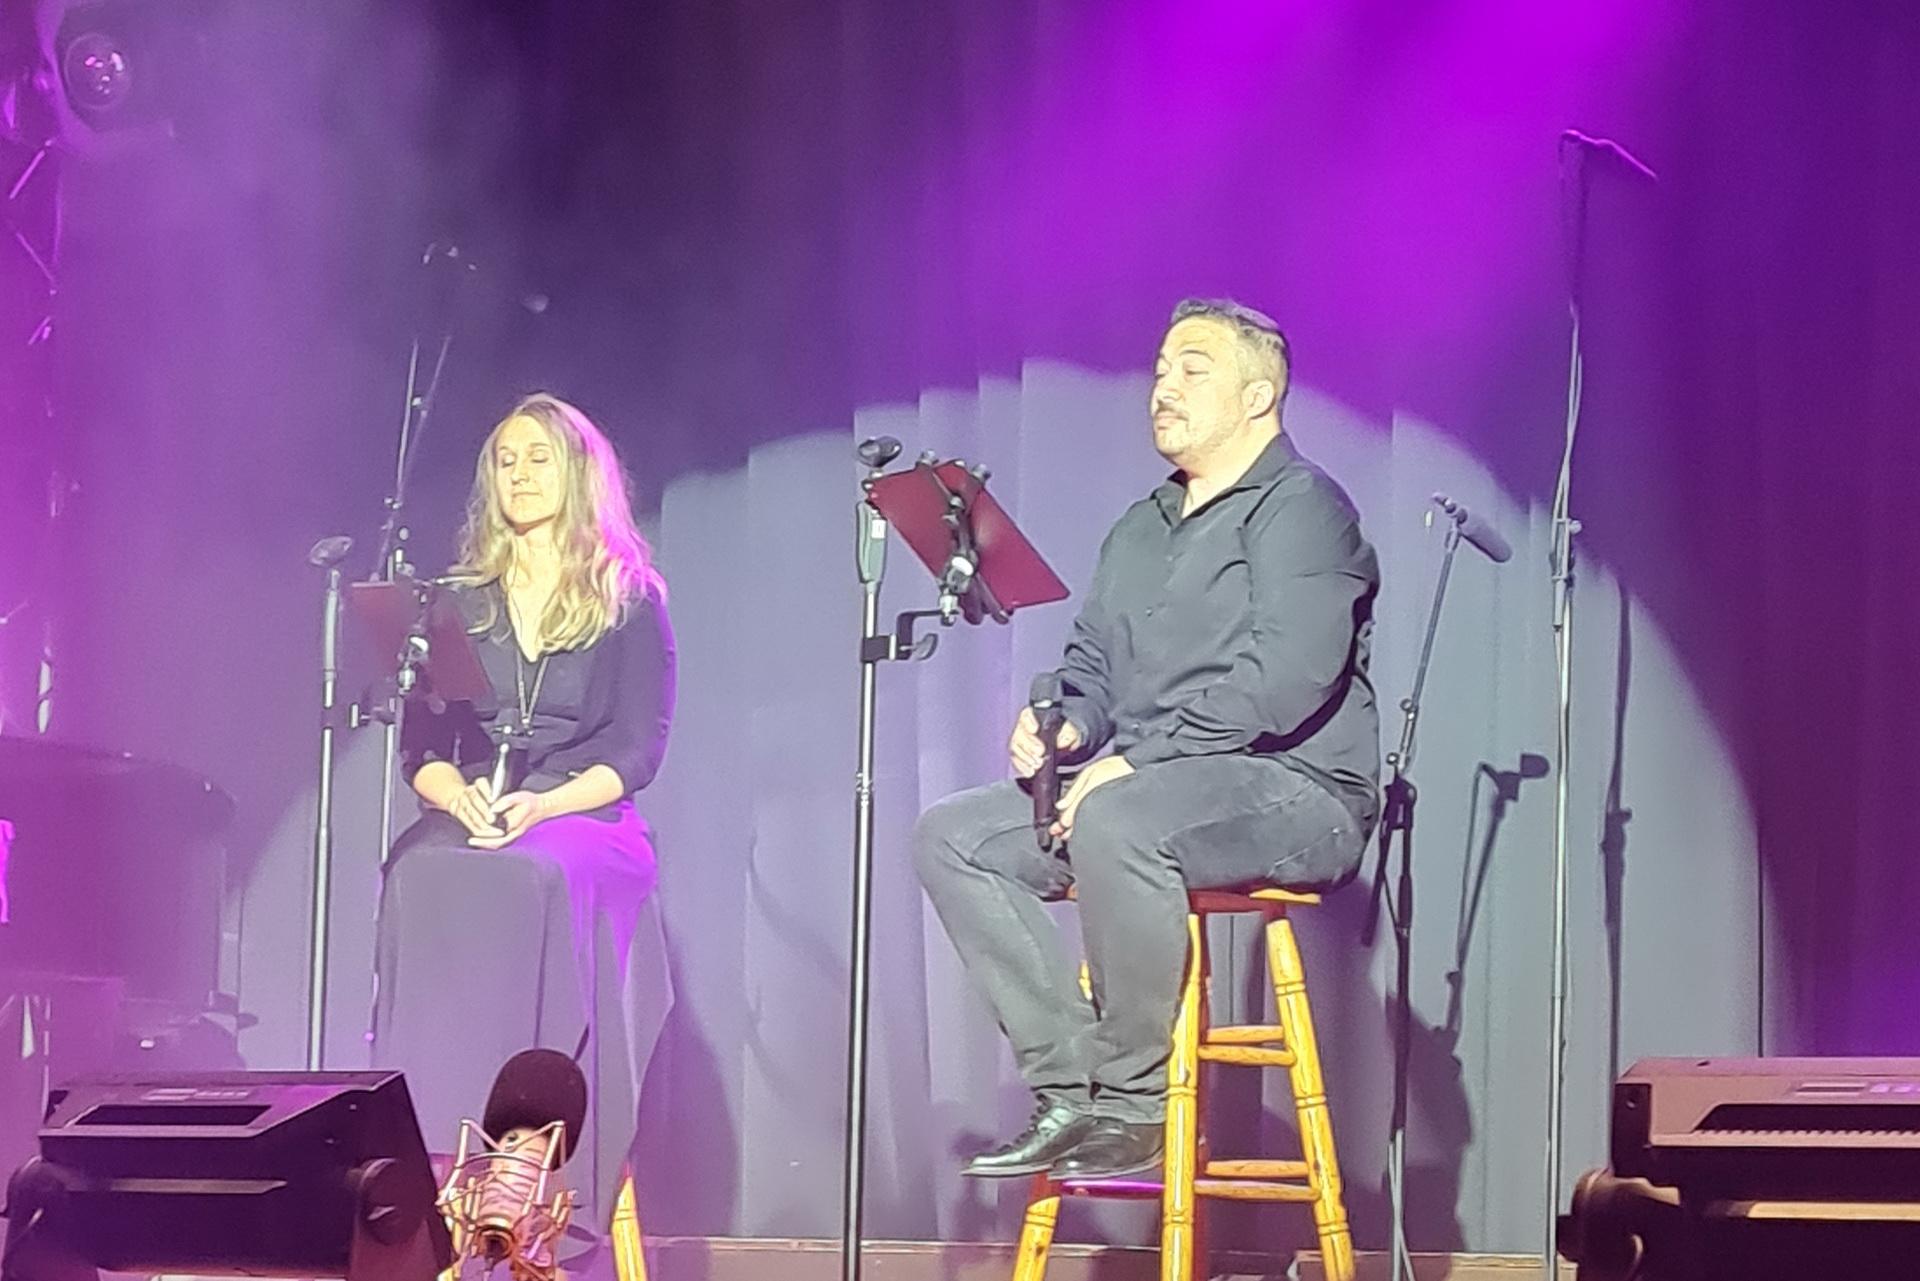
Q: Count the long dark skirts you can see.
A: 1